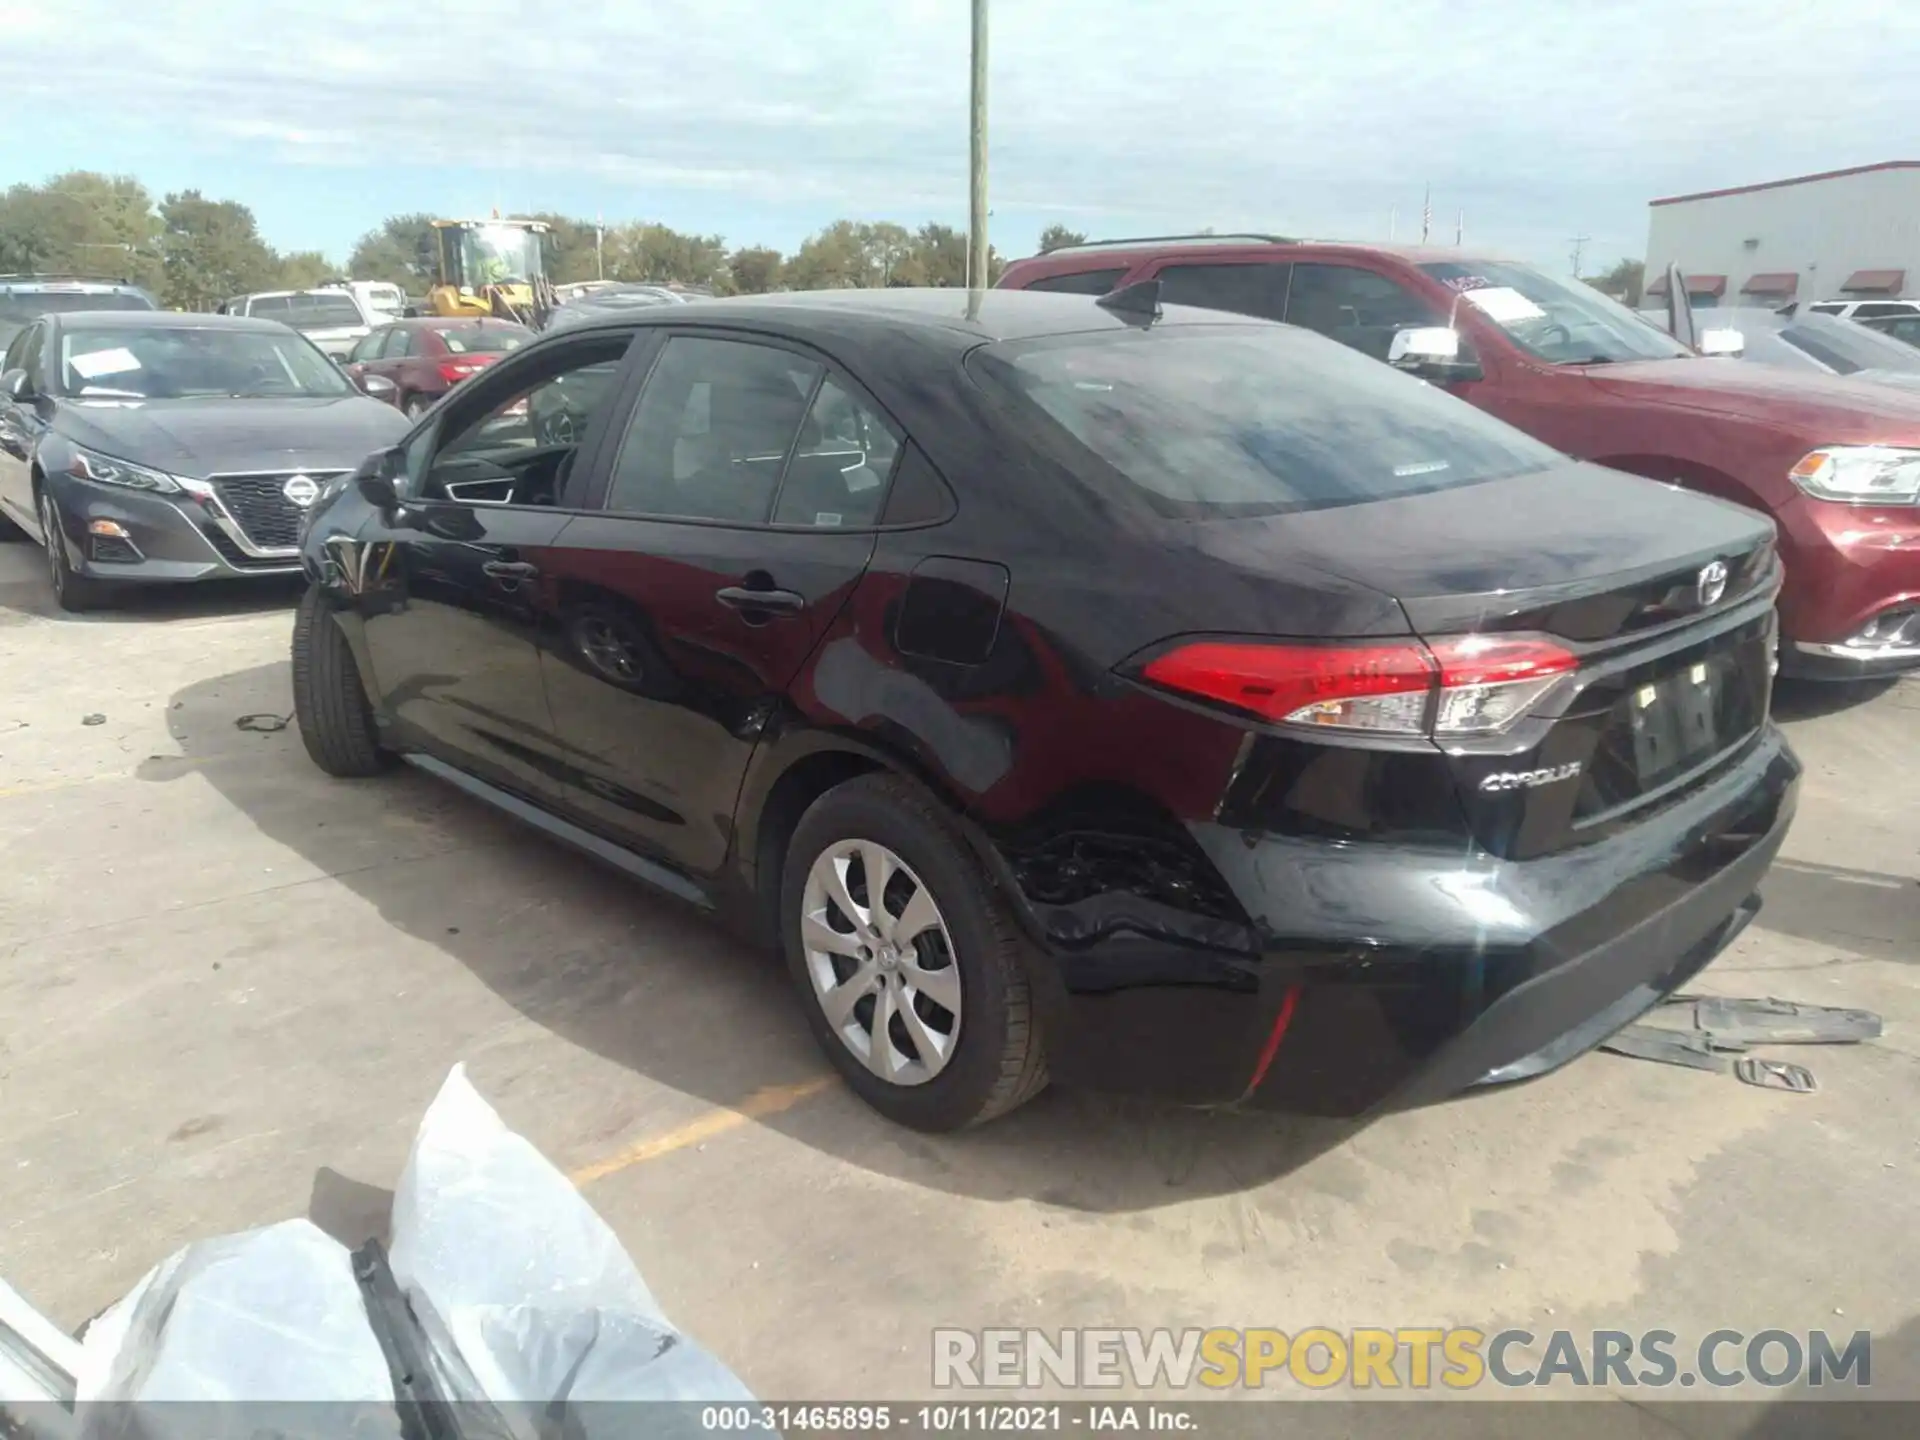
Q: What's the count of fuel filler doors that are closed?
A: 1